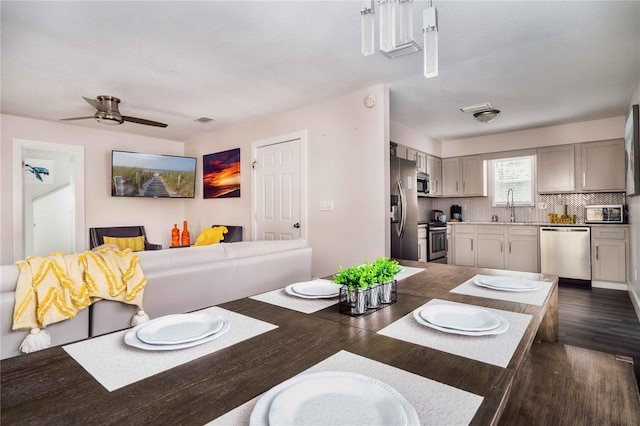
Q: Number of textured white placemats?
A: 6